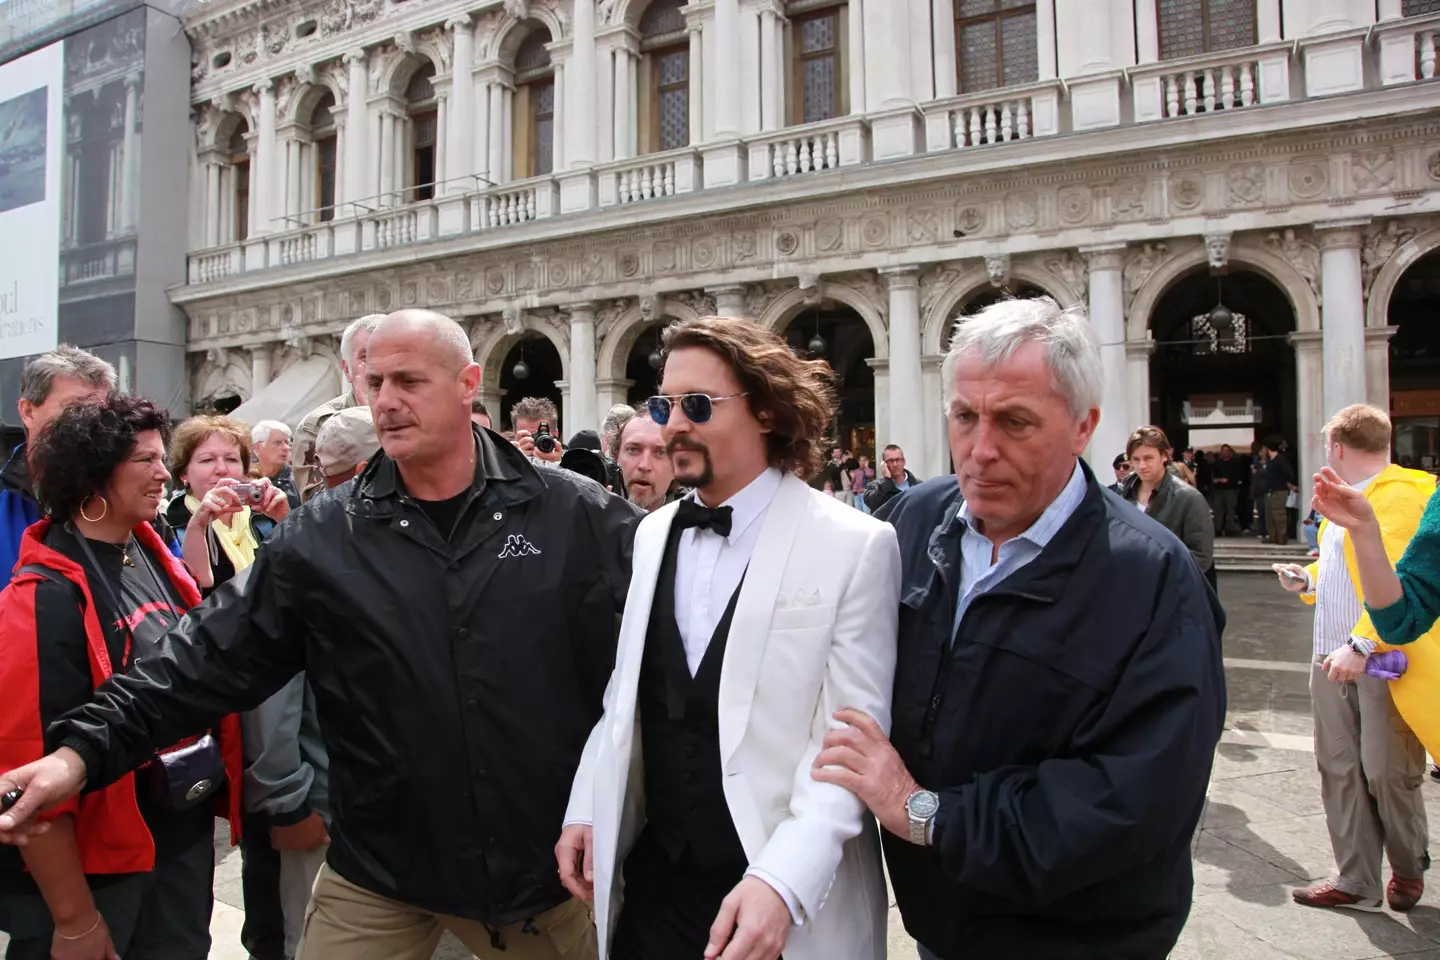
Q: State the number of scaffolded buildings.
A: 1